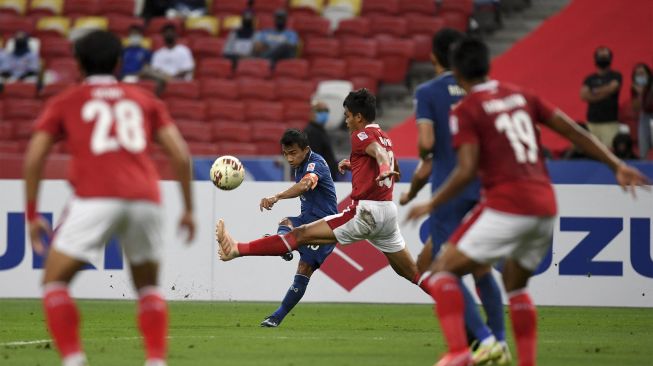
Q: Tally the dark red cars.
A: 0